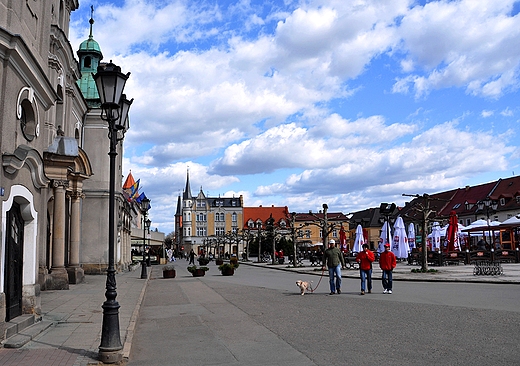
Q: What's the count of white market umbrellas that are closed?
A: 5